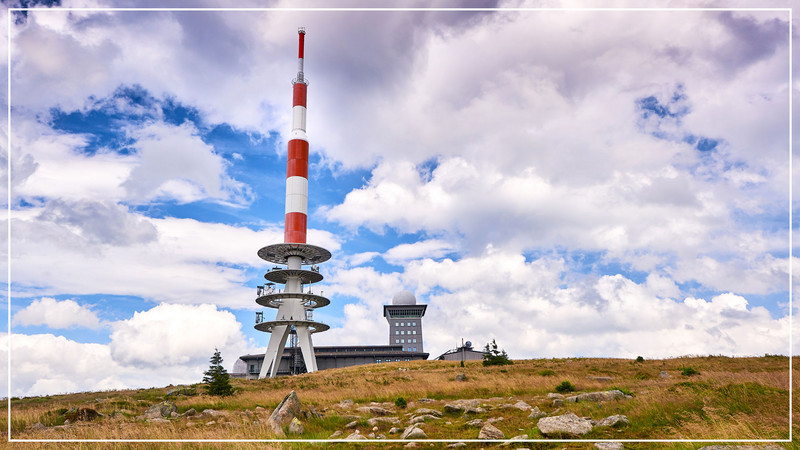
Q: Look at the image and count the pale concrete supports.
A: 3